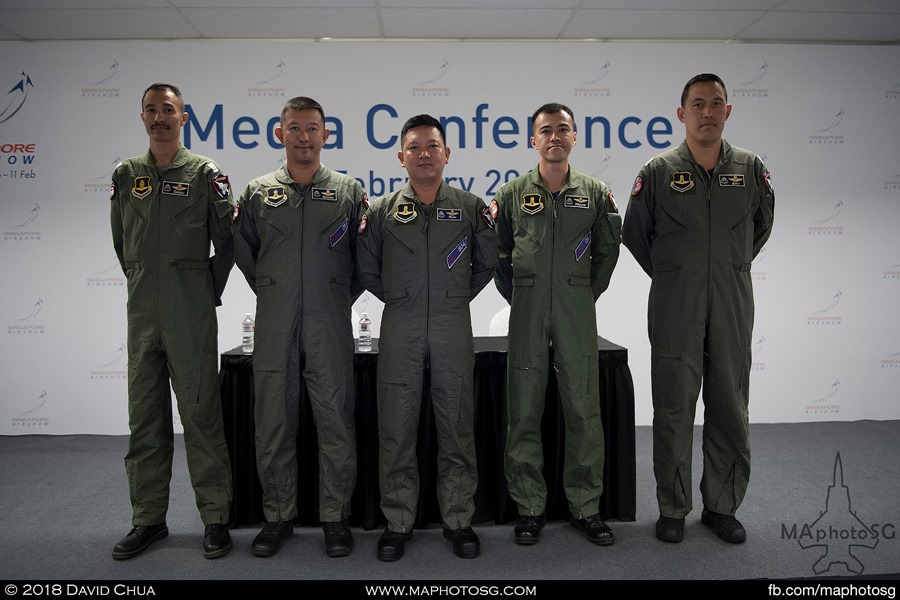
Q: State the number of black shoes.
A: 10